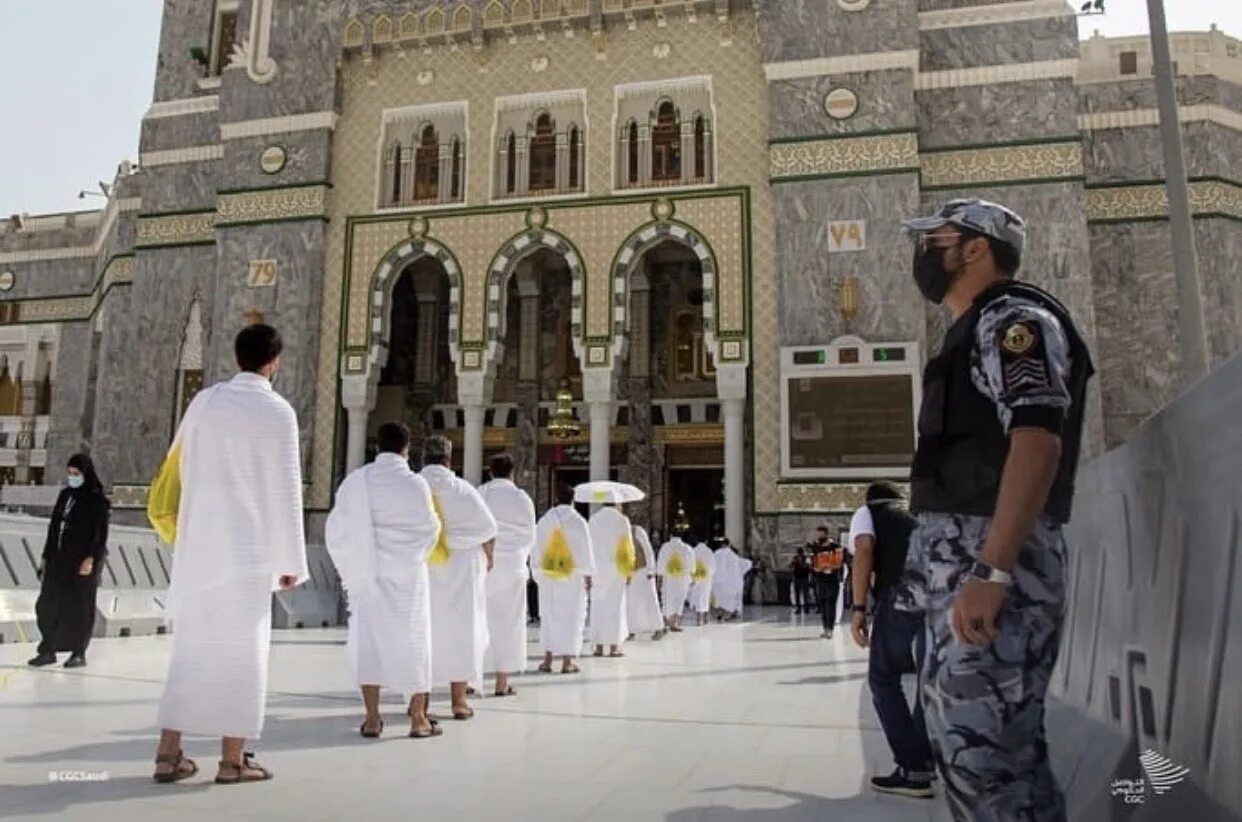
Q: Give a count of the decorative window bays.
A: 3